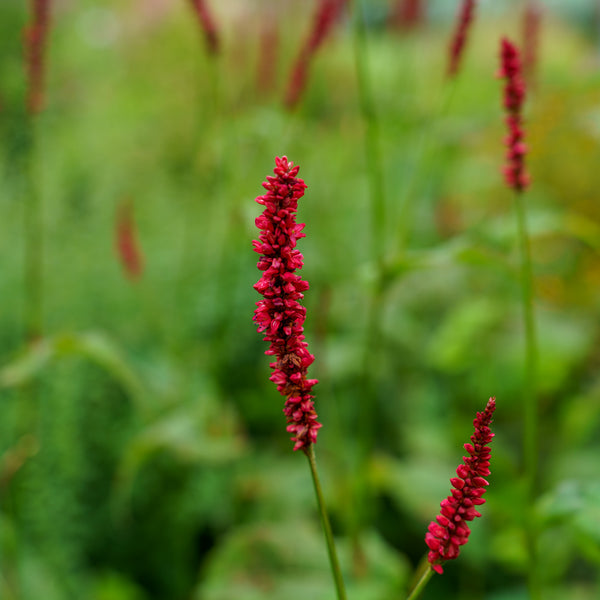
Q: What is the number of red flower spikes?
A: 11